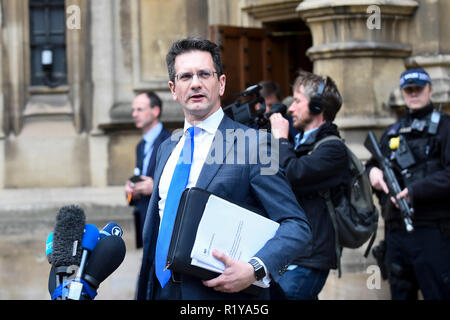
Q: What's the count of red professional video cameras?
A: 0